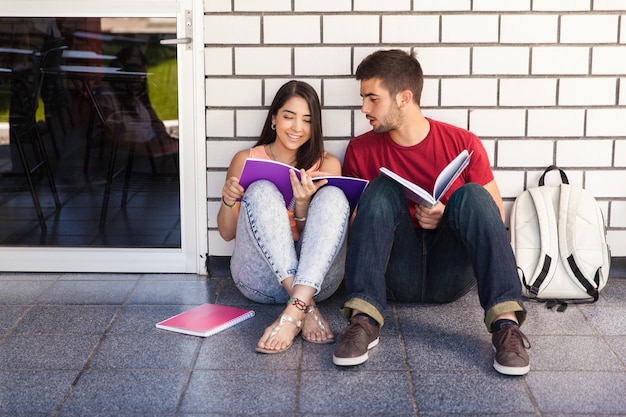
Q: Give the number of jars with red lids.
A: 0